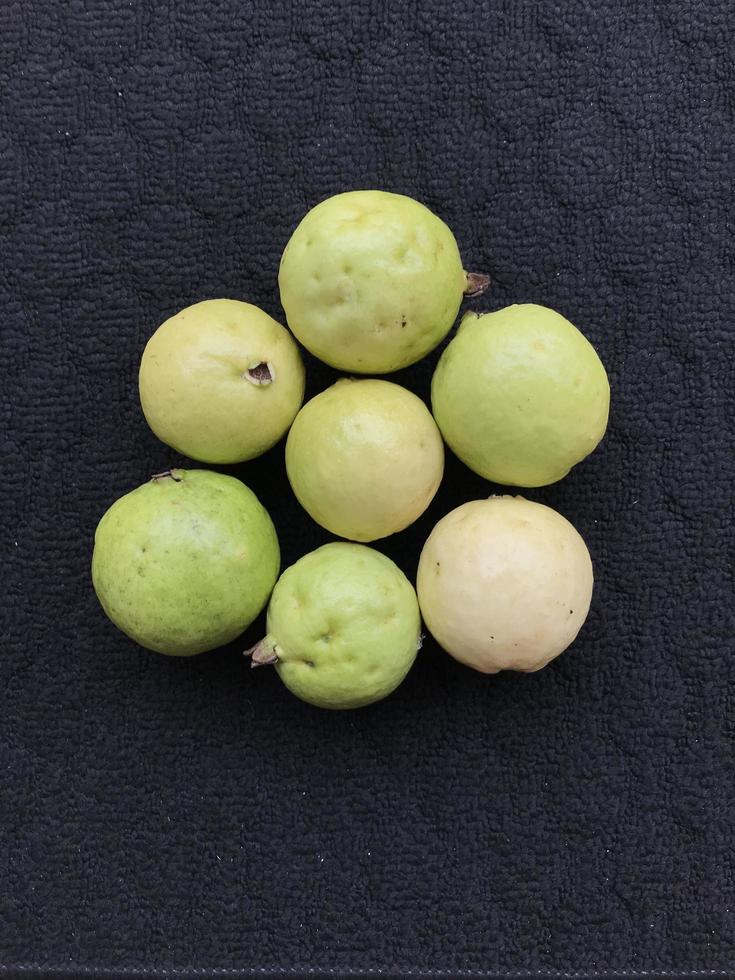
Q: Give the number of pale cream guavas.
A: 1